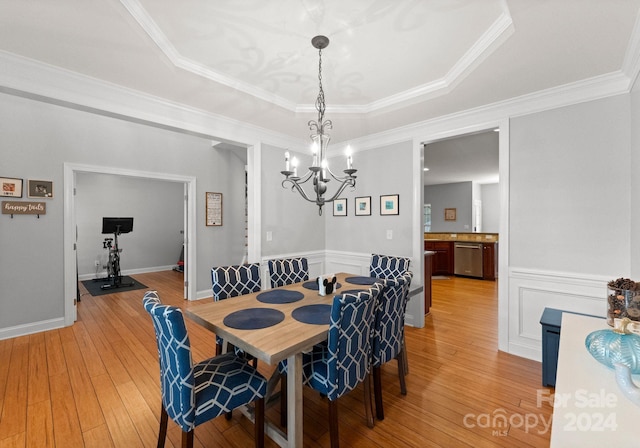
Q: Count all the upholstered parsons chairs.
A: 6